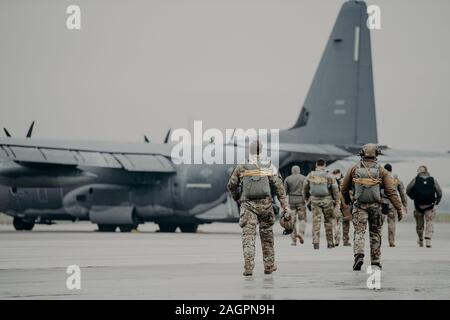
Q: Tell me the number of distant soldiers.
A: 5